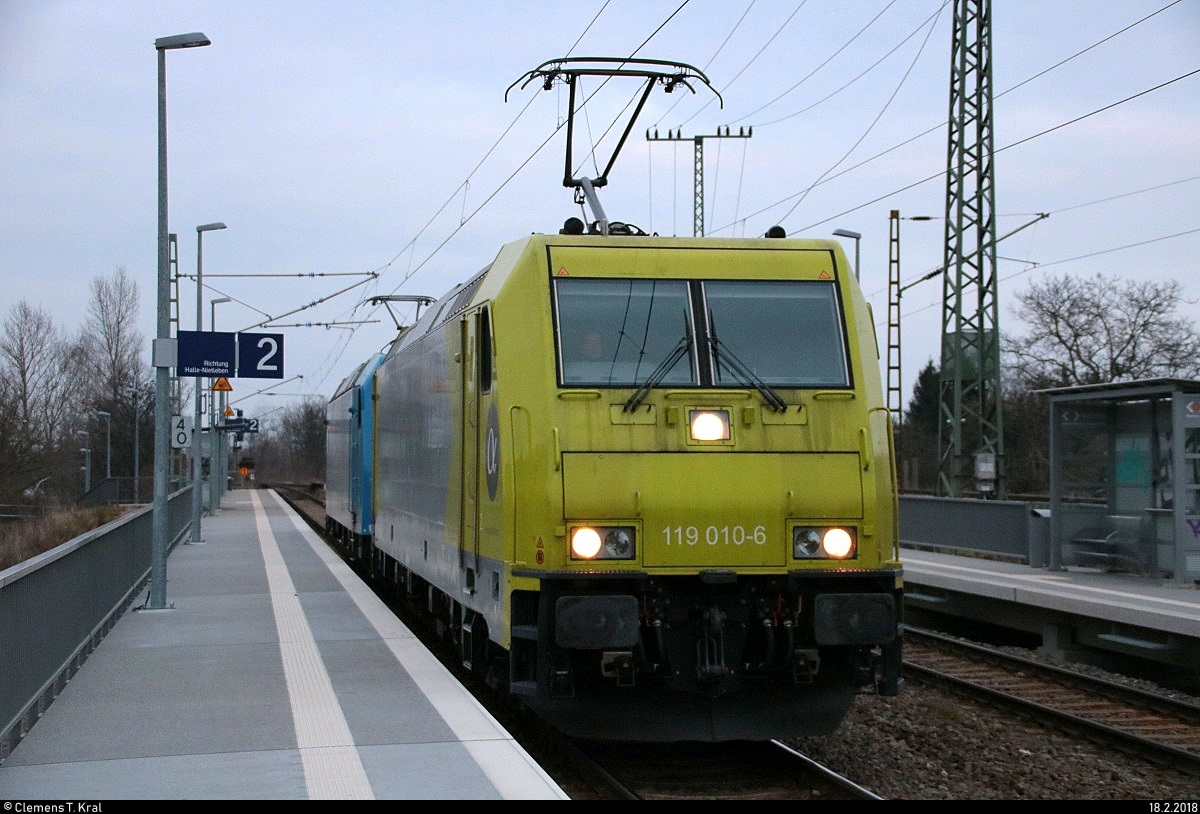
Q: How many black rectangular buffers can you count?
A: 2